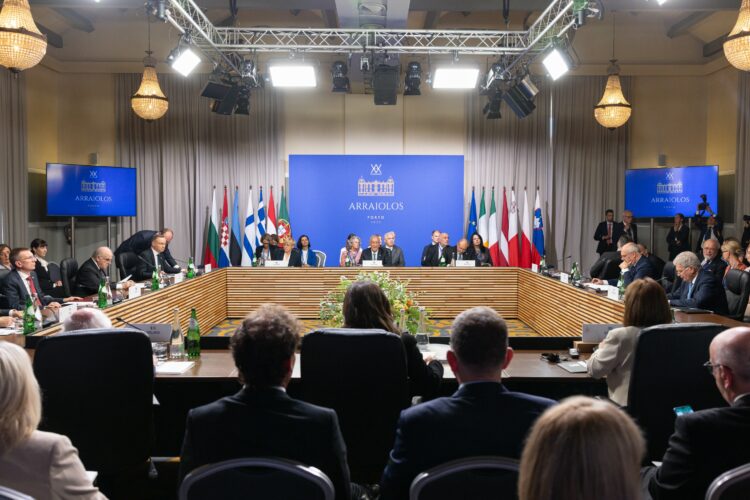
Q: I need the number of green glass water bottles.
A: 11